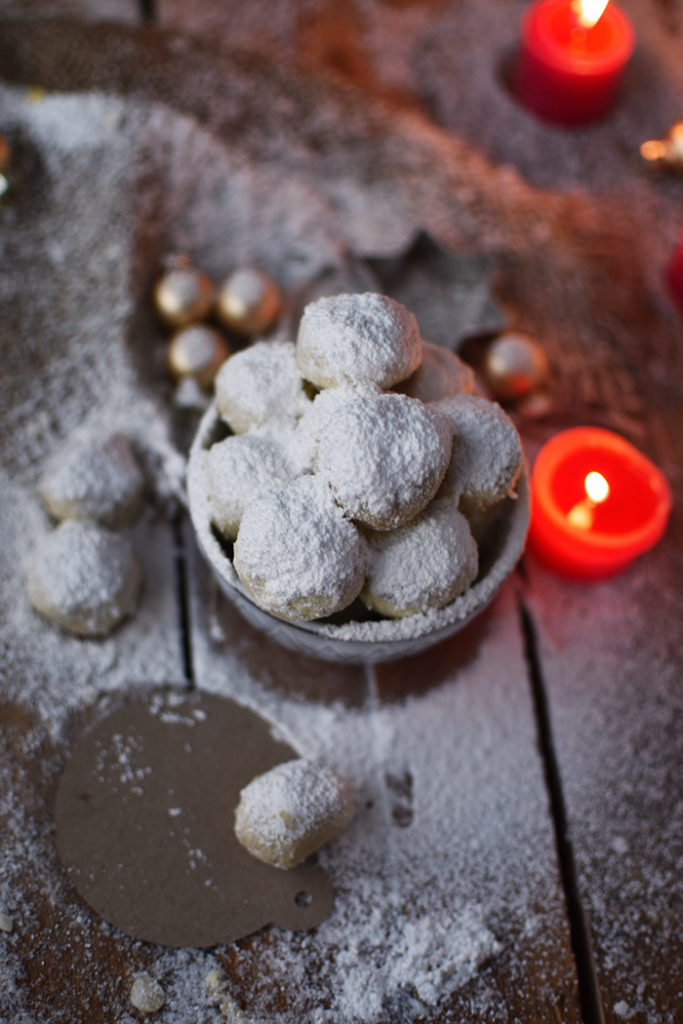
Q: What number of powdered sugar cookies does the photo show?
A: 12